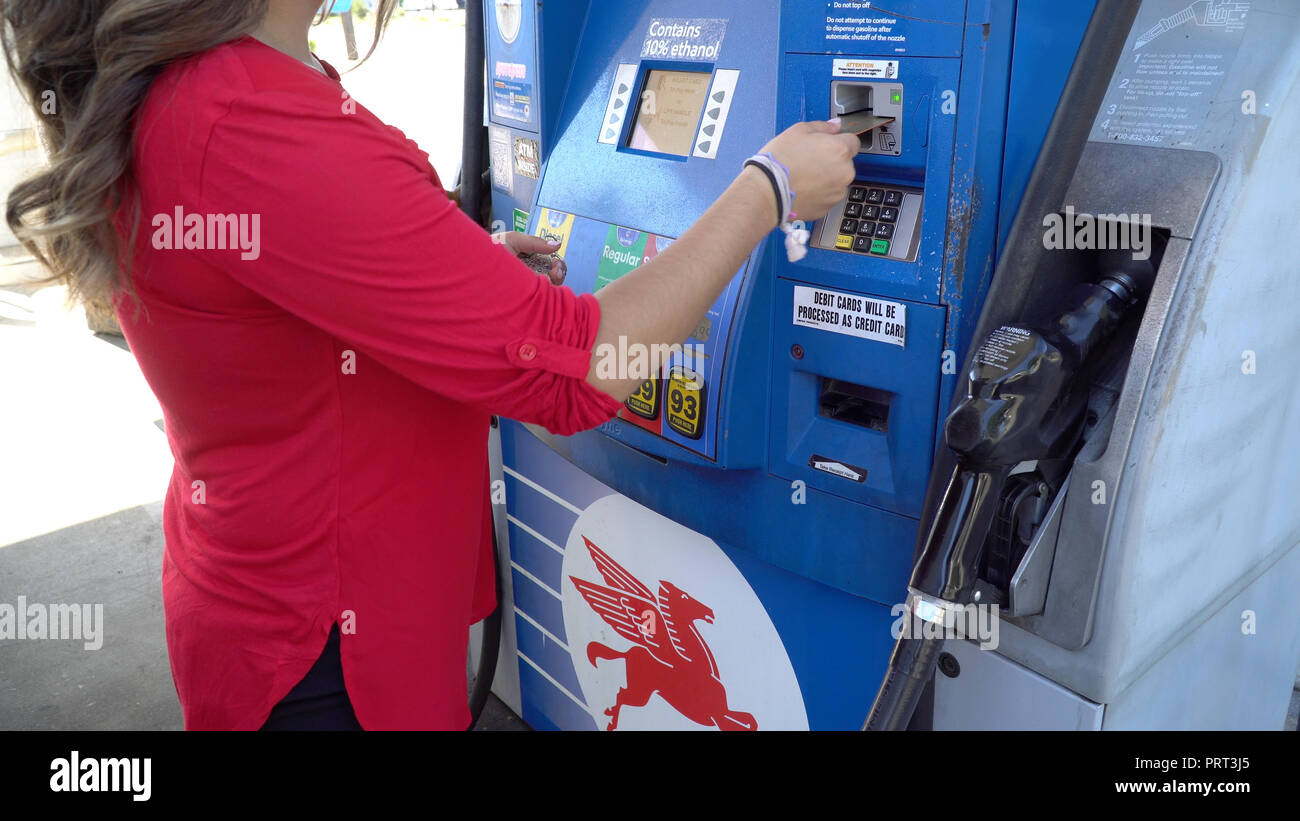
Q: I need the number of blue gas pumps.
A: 1